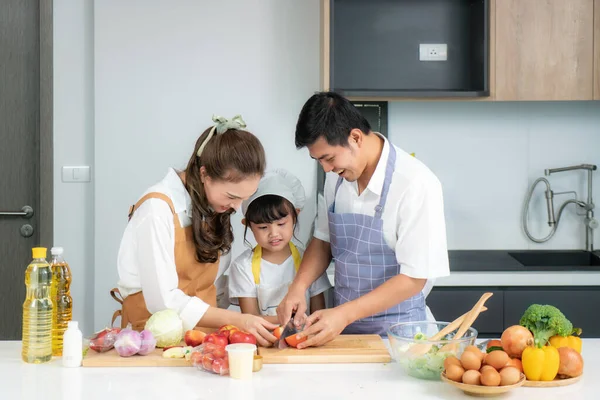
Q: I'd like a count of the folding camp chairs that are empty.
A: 0